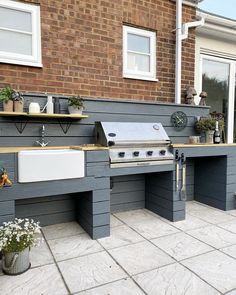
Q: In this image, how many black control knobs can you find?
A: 4